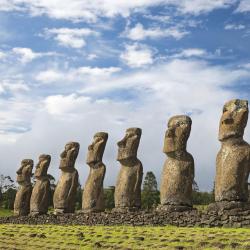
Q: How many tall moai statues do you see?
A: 7